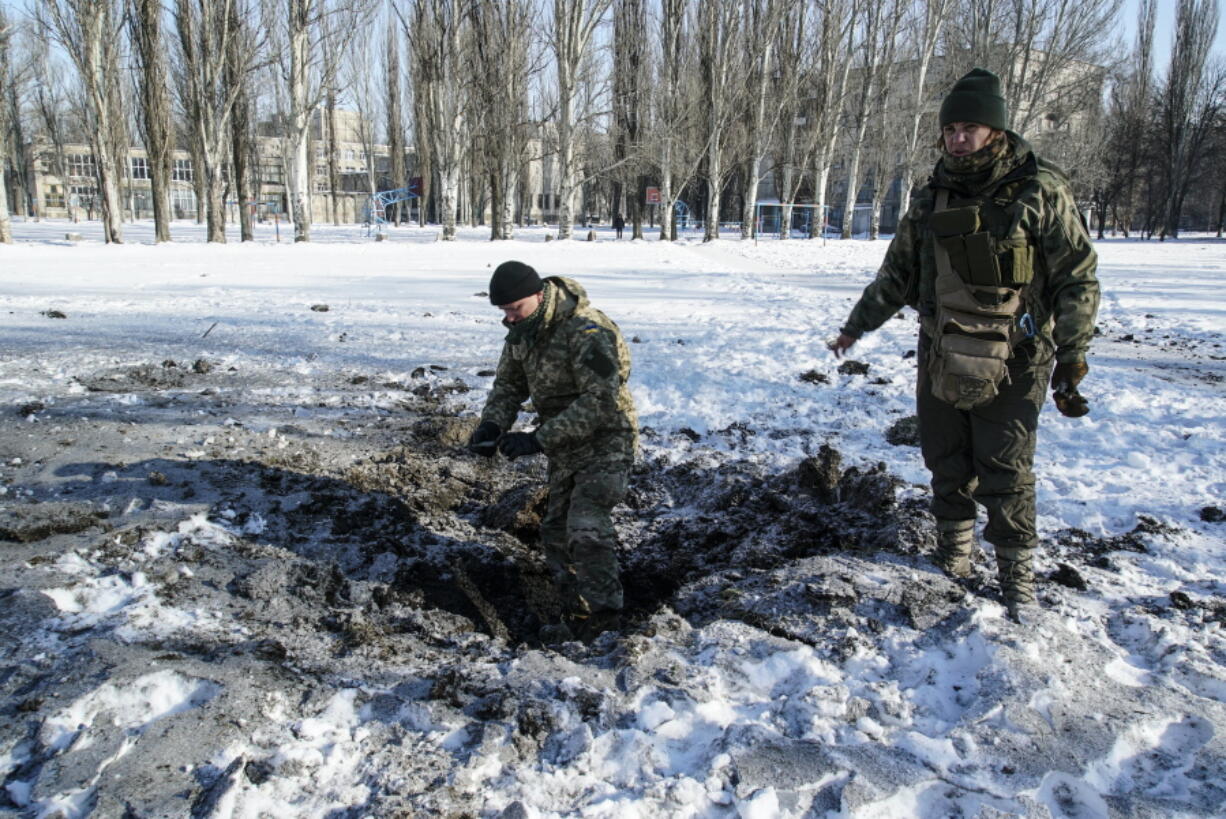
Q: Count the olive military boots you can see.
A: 2